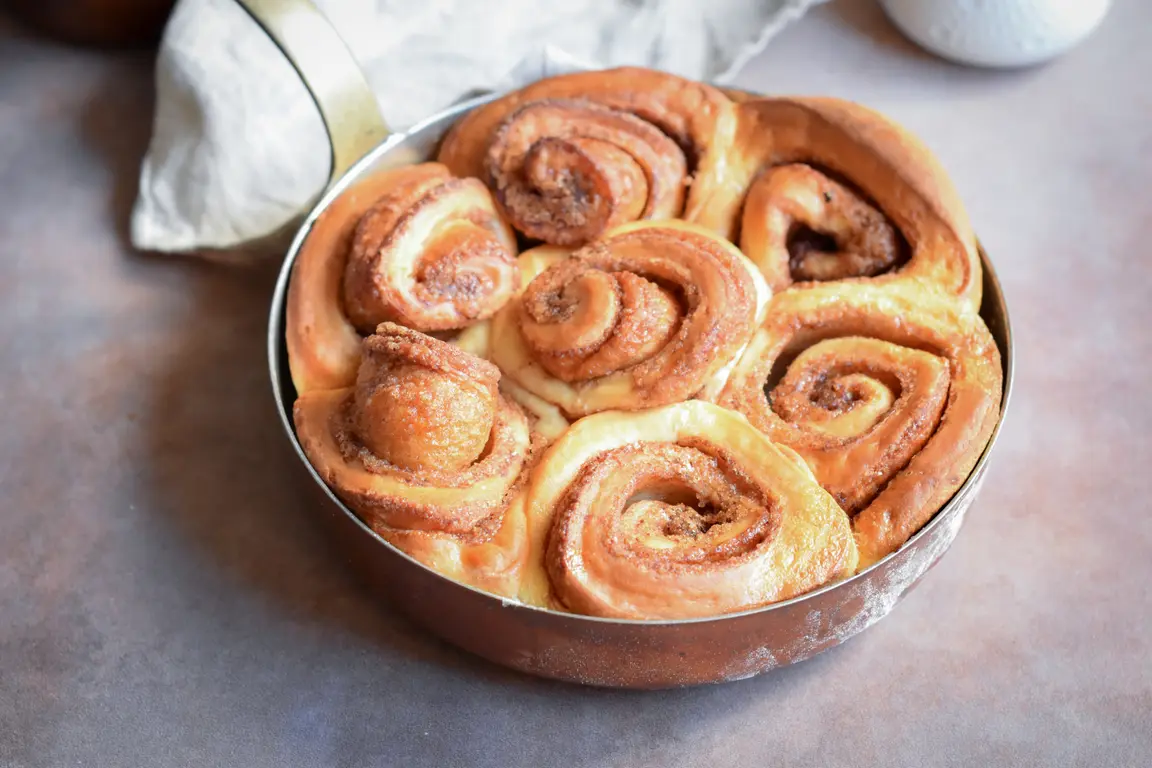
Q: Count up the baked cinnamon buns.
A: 7